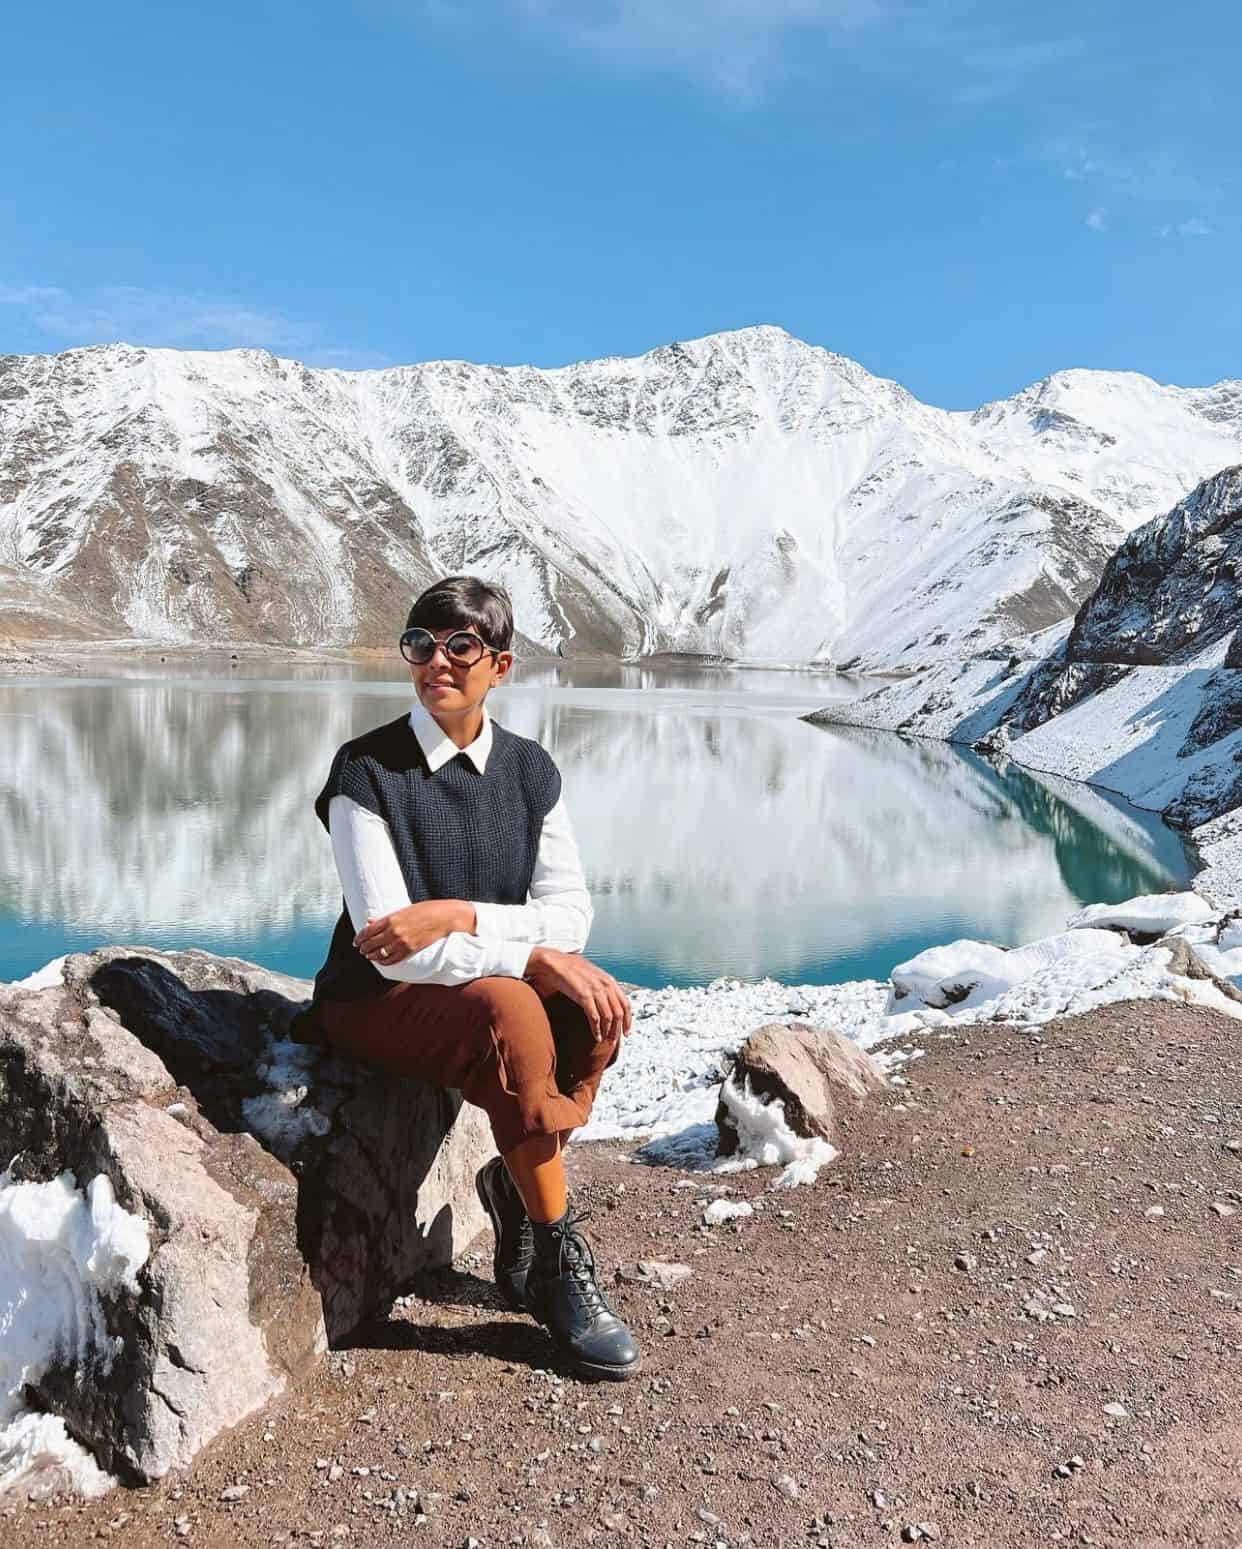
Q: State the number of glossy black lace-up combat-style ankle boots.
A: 2